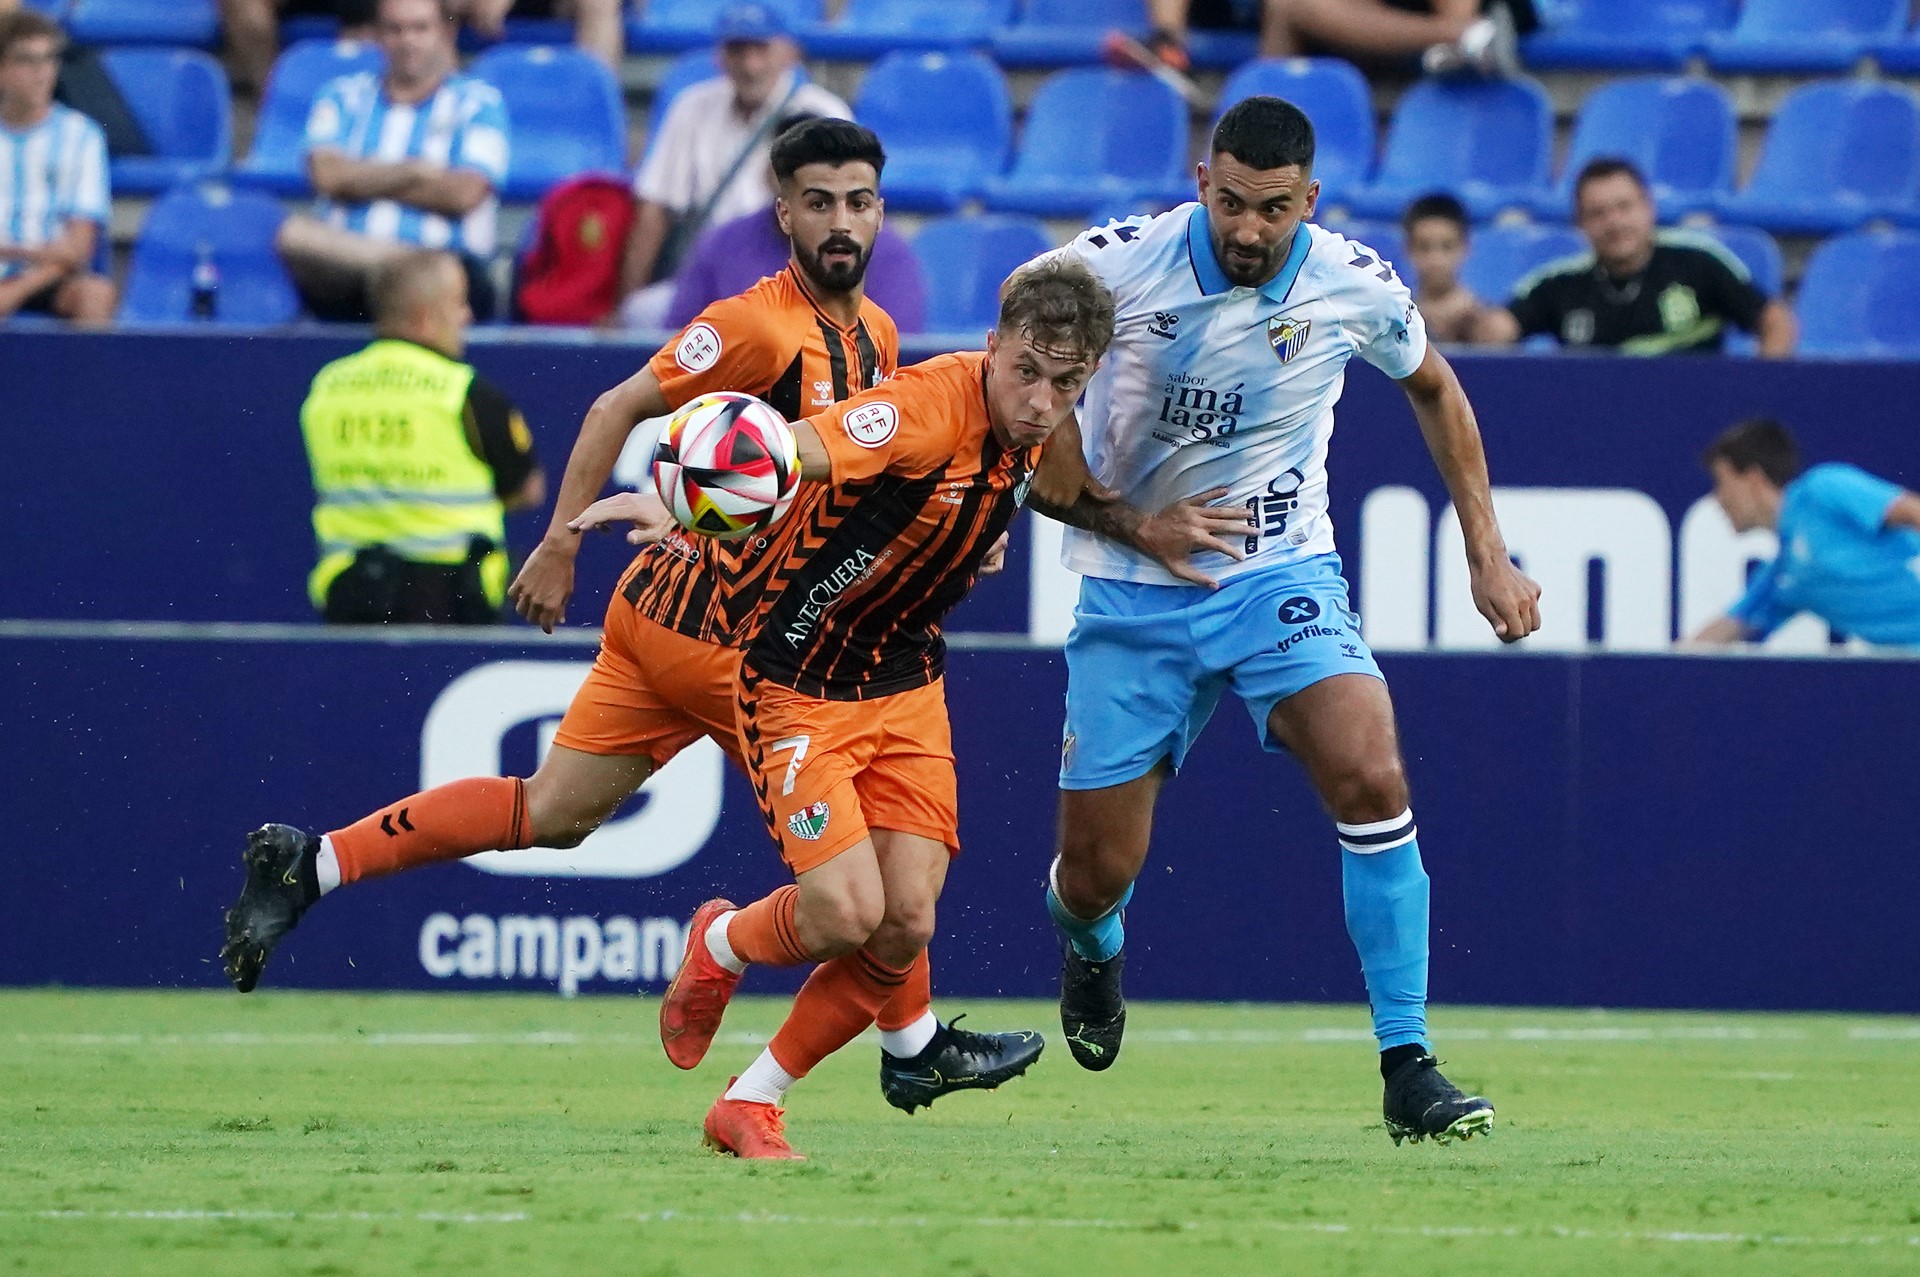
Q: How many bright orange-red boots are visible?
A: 2